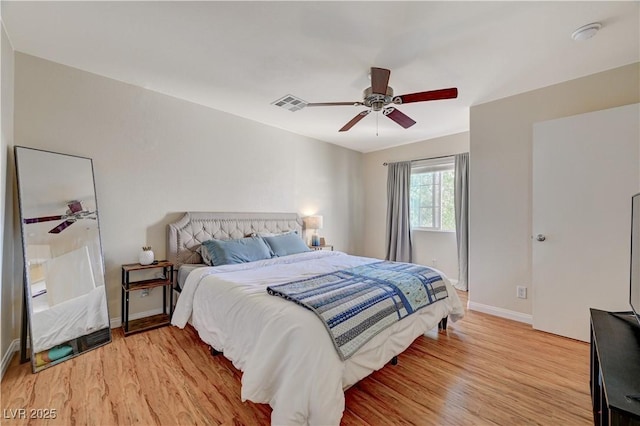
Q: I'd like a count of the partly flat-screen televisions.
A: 1